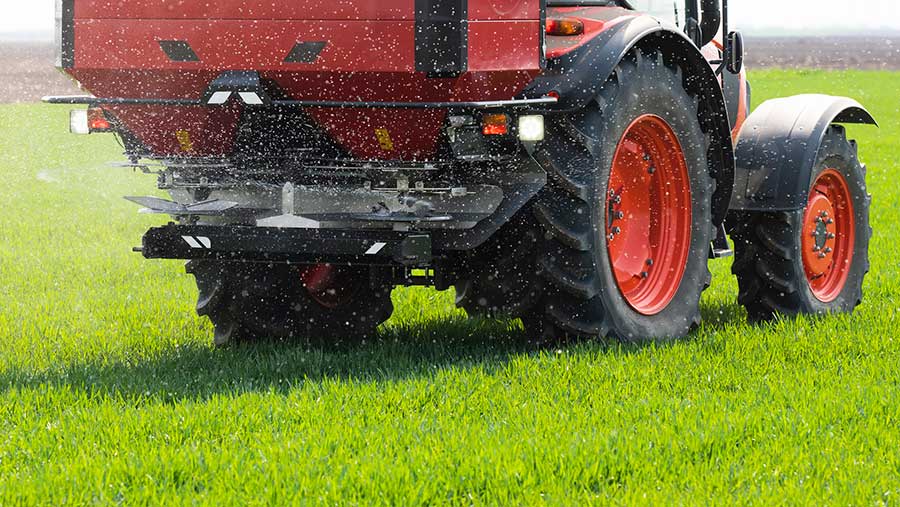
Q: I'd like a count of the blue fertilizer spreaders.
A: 0